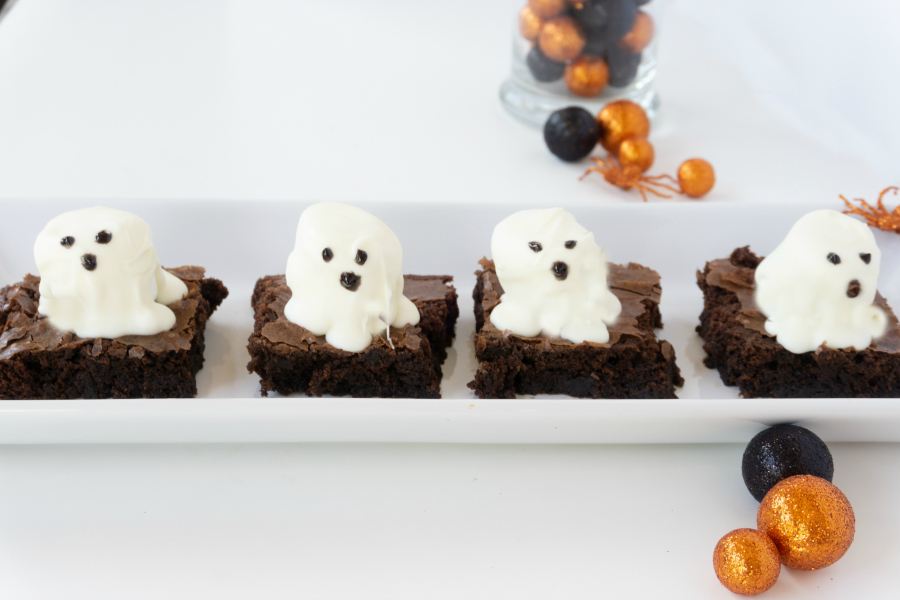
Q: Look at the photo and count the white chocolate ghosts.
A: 4